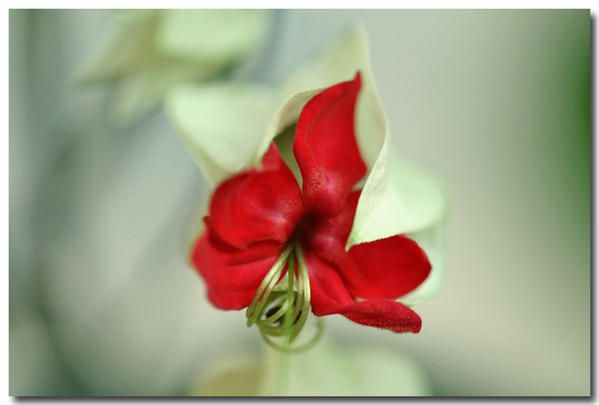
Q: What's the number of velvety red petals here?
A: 5